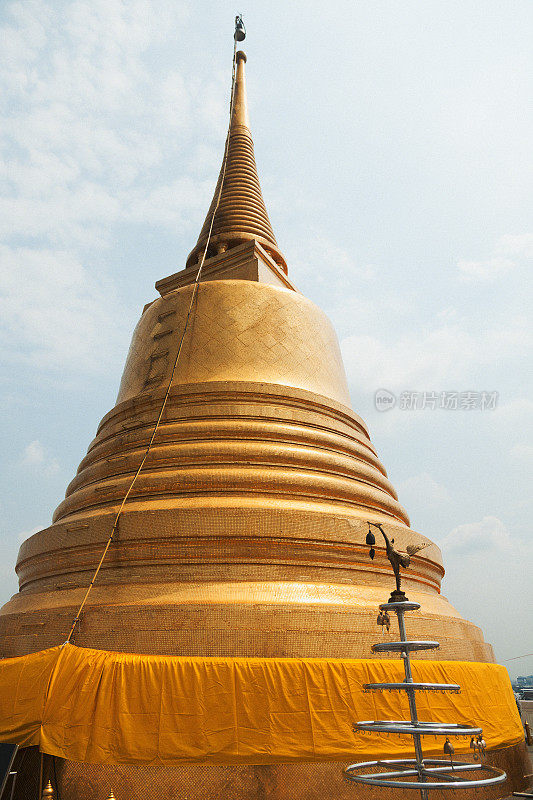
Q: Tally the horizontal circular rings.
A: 5